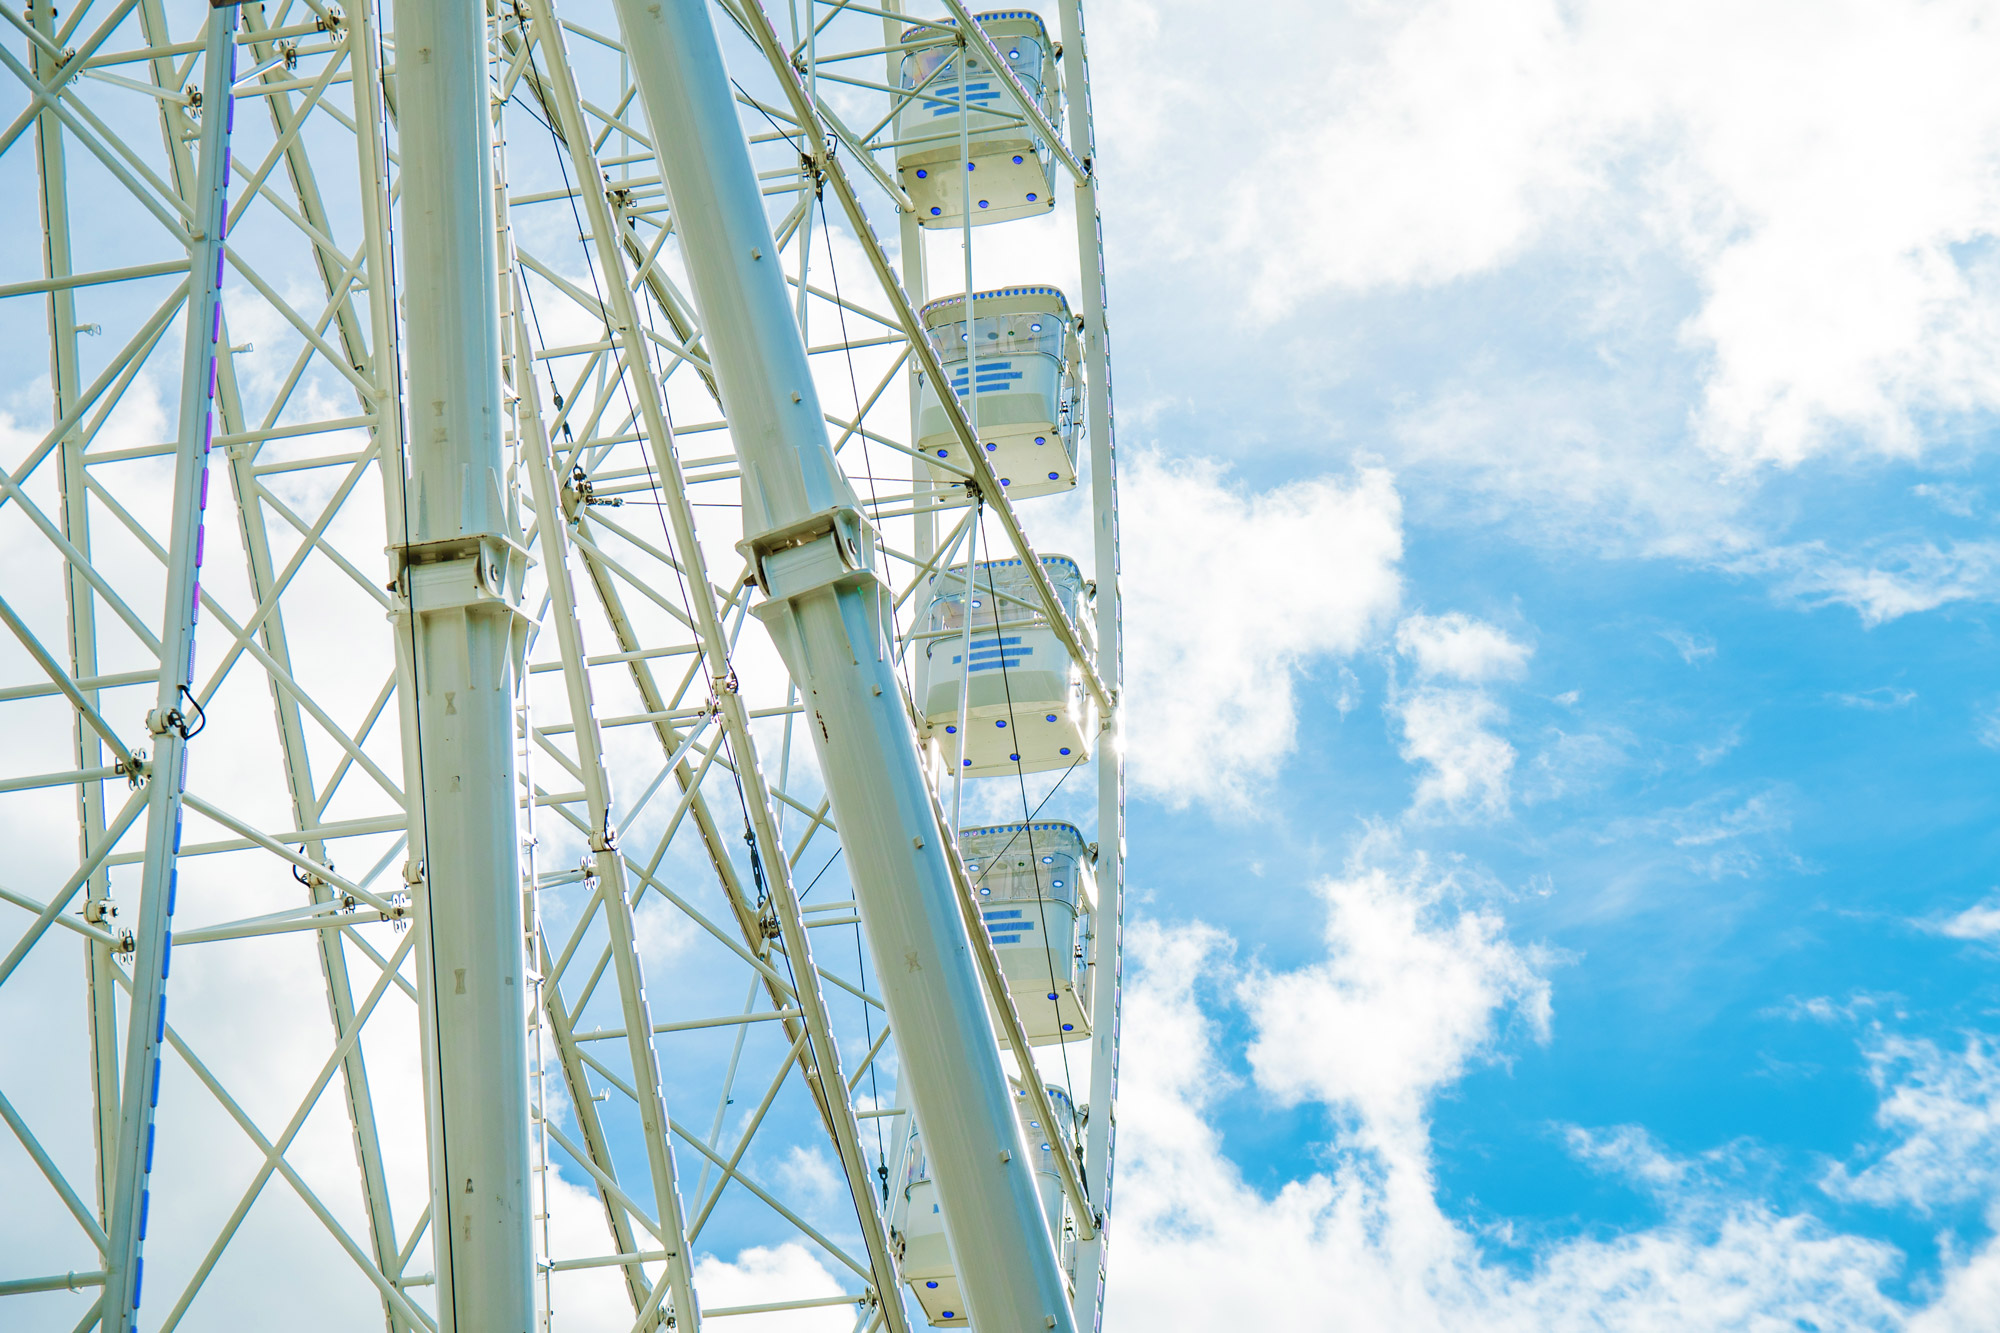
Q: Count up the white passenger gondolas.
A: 5